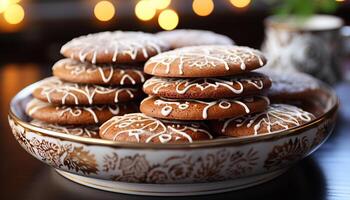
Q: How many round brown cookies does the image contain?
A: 12